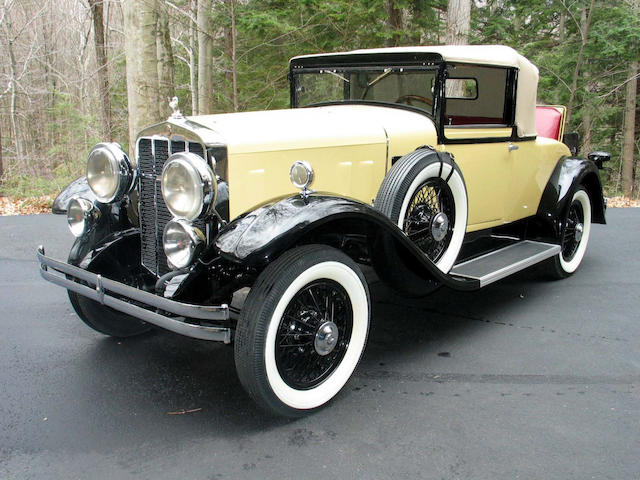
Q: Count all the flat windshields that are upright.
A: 1